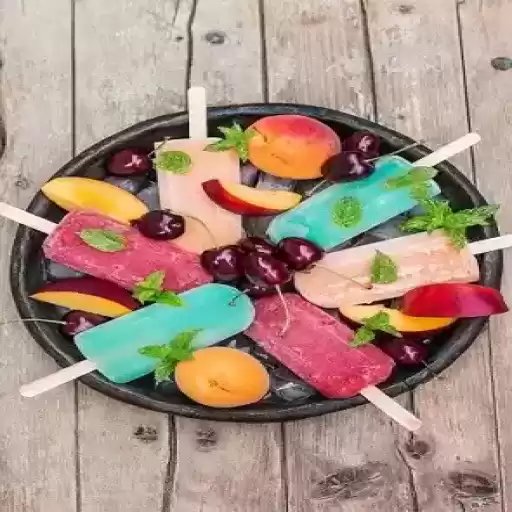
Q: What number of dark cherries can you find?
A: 11